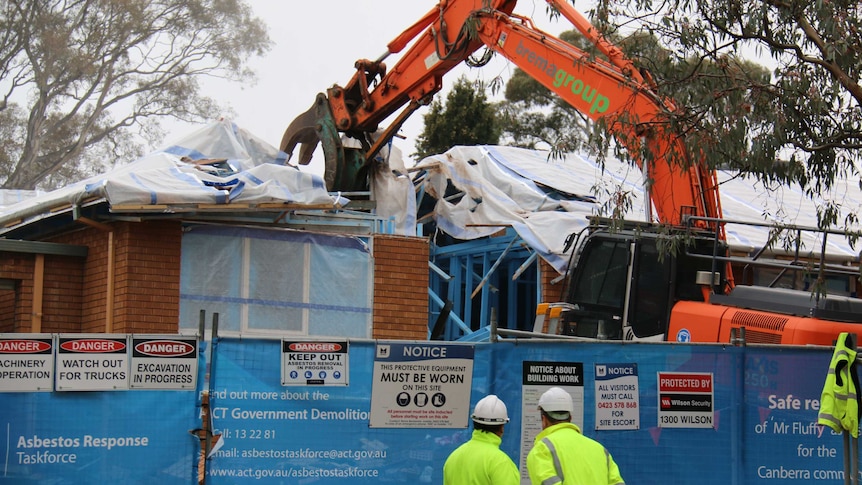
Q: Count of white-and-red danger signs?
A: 4